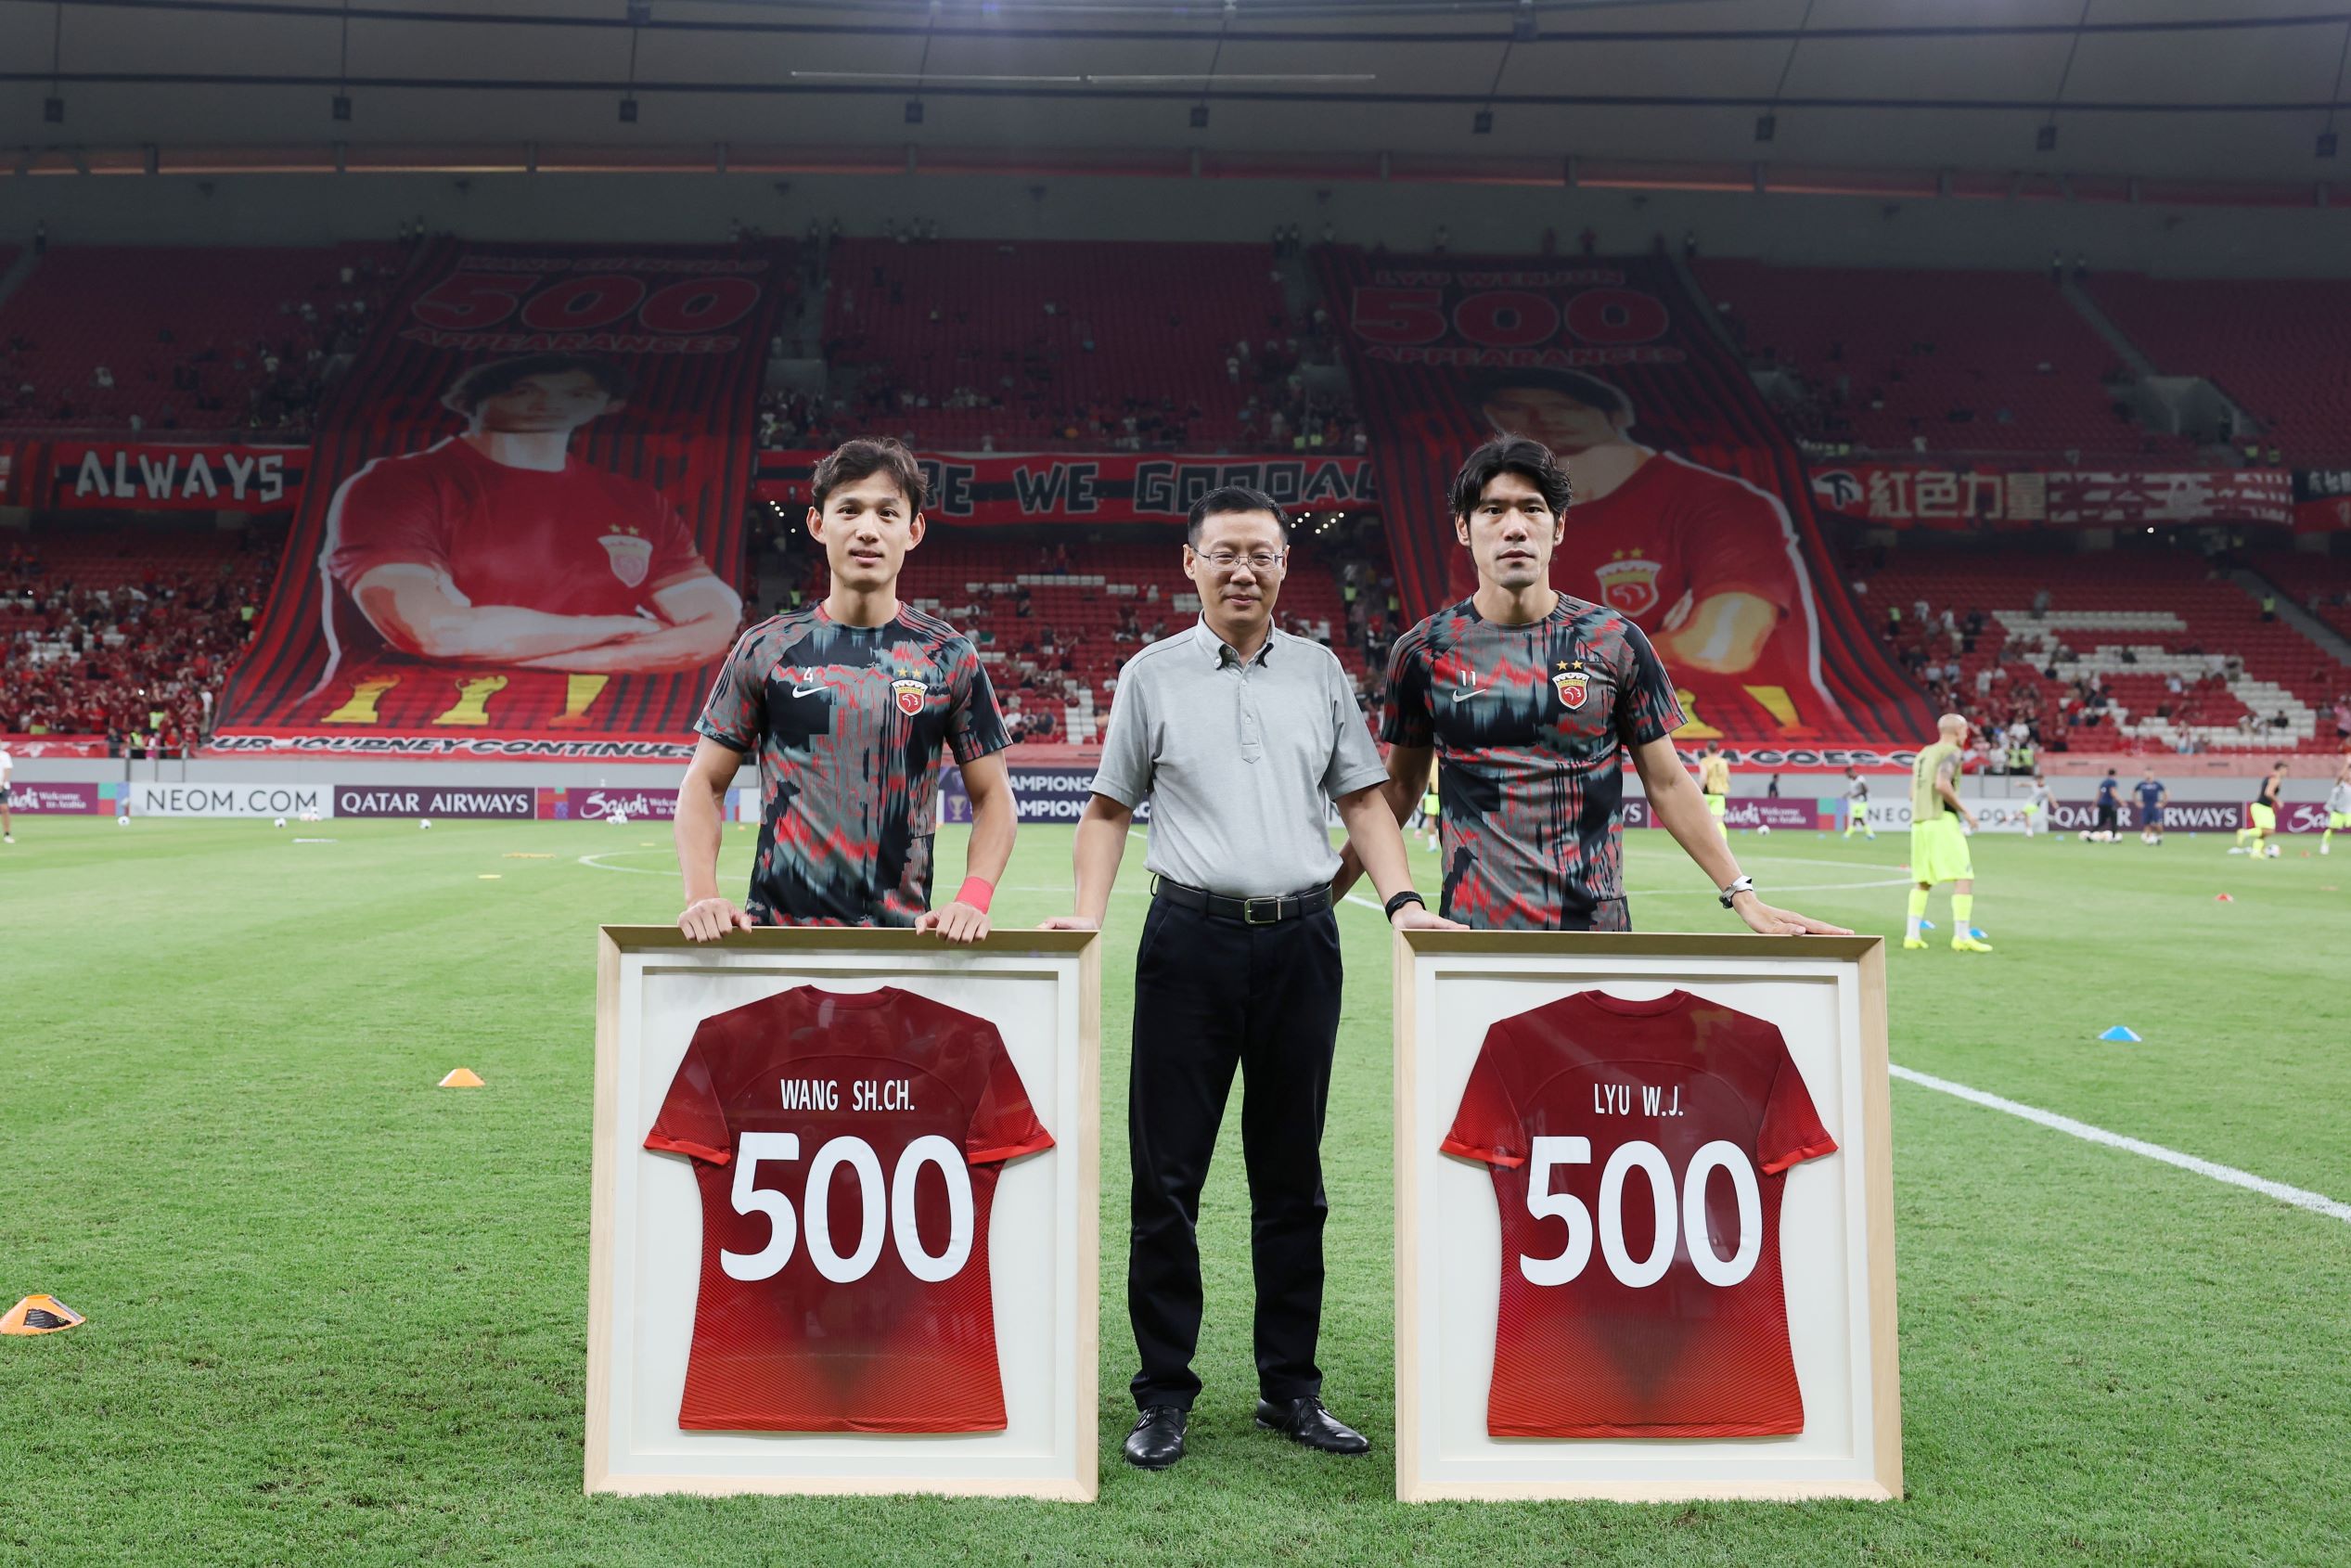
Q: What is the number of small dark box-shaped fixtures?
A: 9